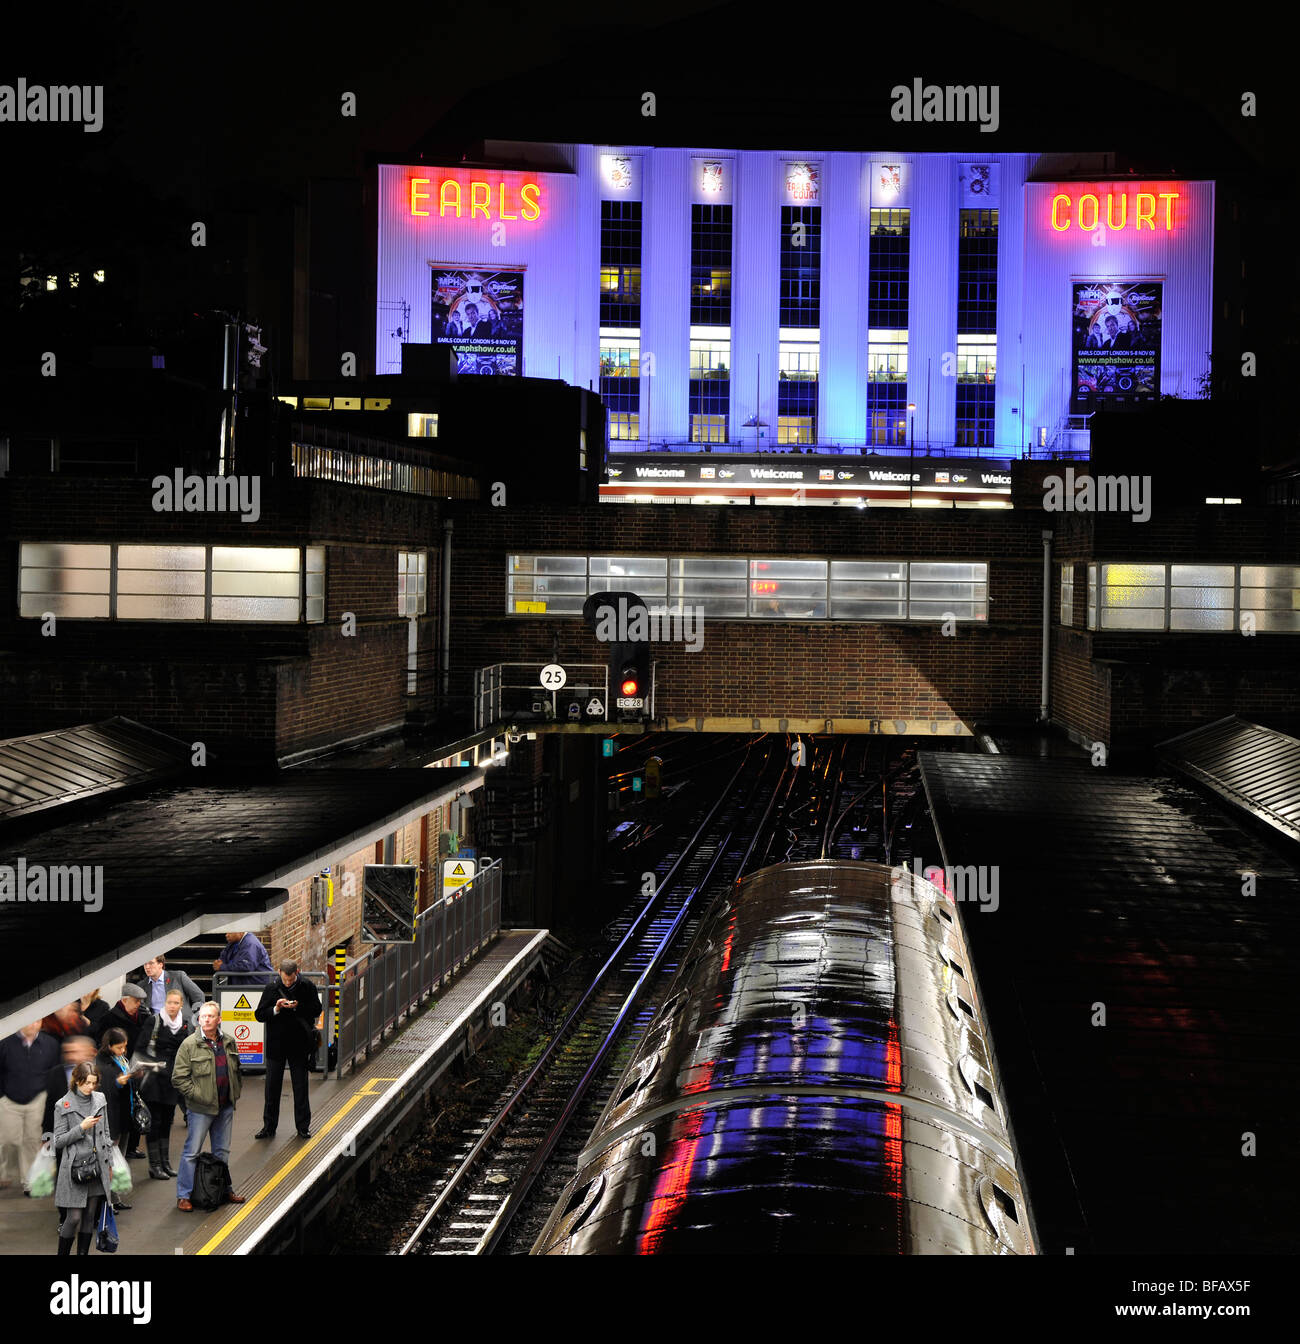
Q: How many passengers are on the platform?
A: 12